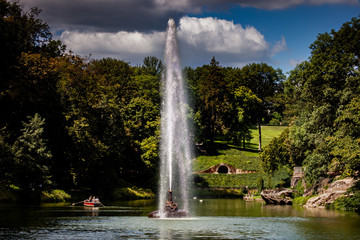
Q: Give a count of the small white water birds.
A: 2